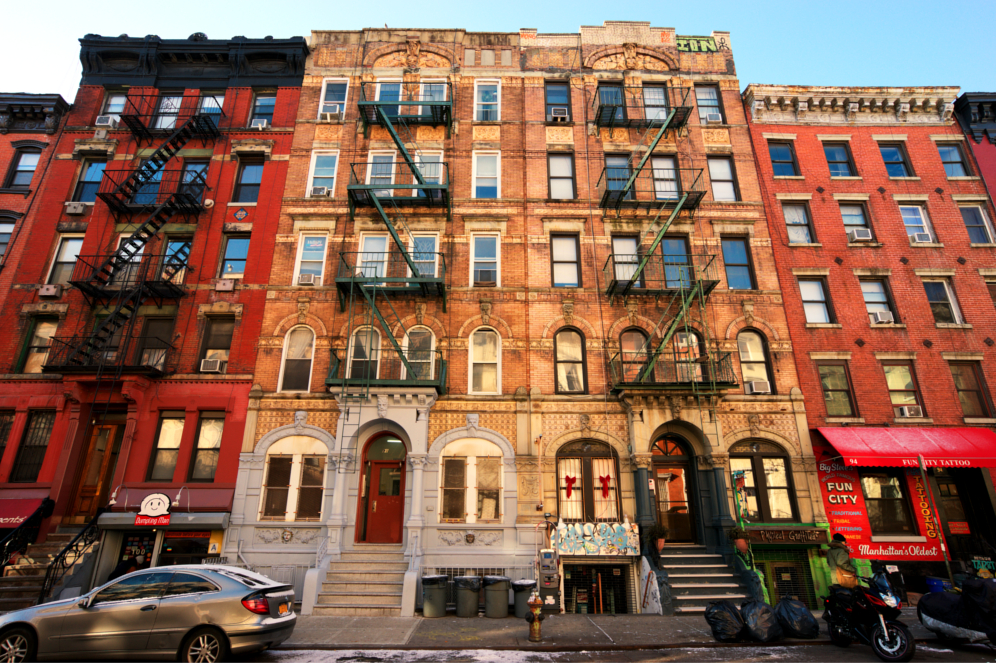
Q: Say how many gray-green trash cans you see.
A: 4